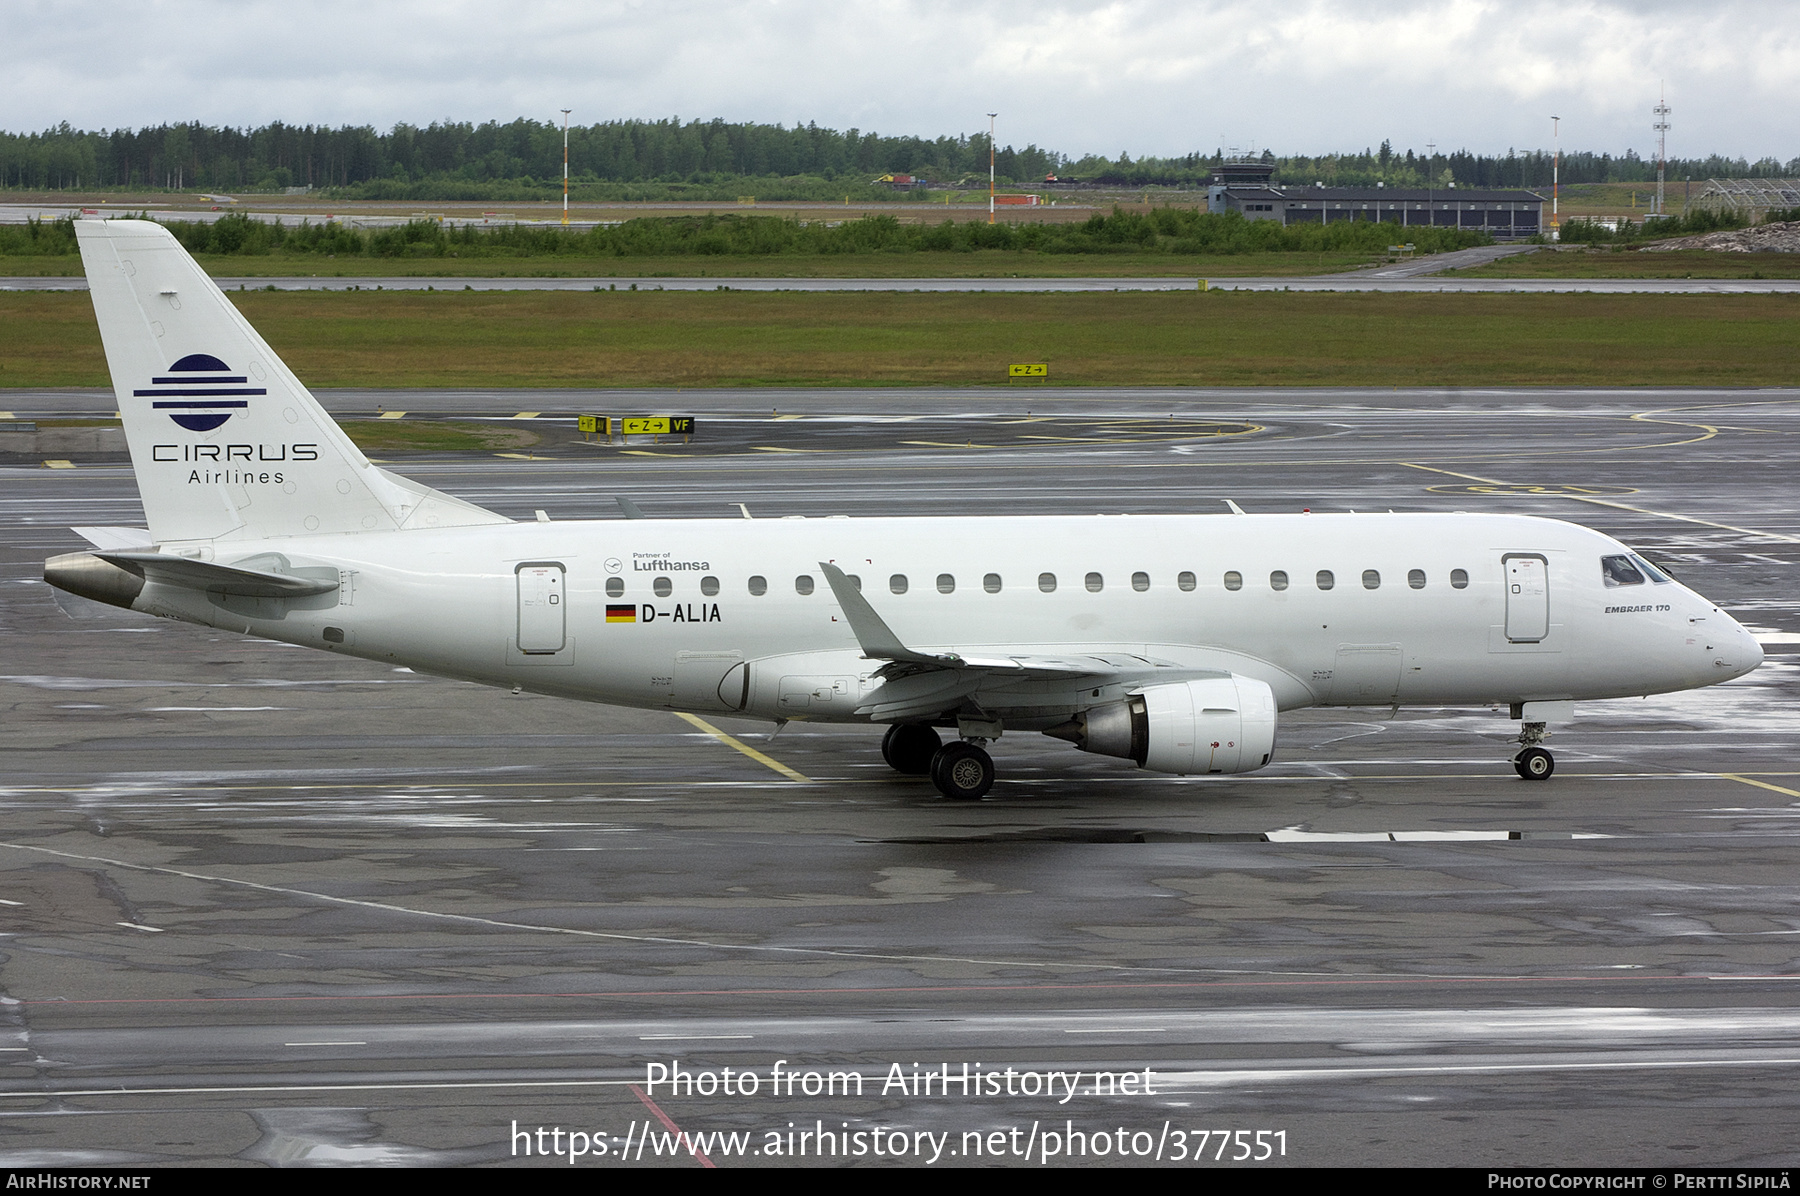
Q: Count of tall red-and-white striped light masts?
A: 3